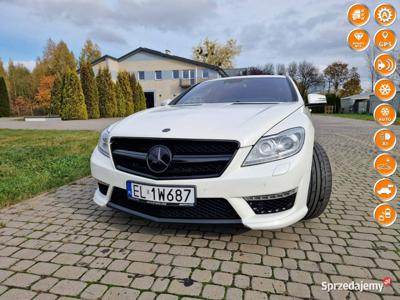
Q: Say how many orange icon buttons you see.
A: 11